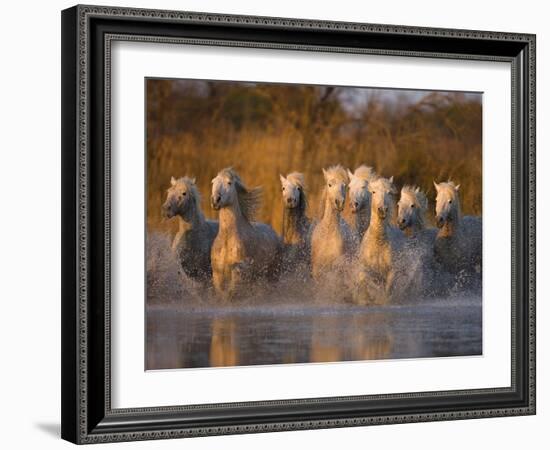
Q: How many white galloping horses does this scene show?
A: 8